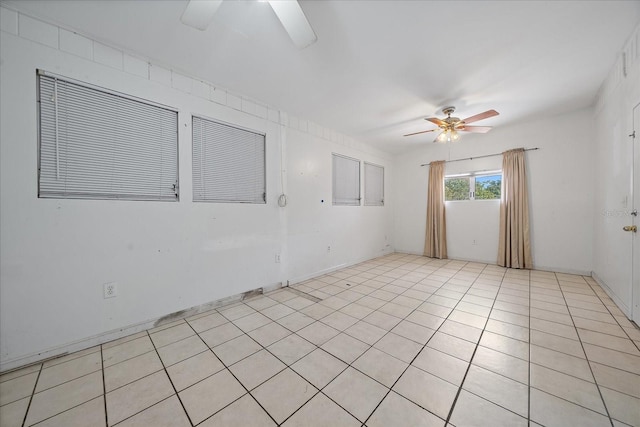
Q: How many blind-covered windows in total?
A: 4